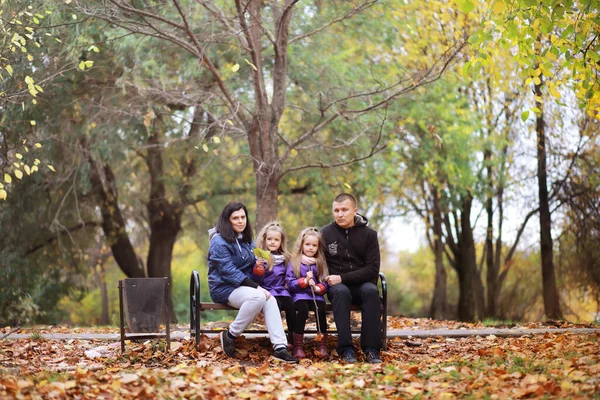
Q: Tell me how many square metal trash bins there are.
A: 1